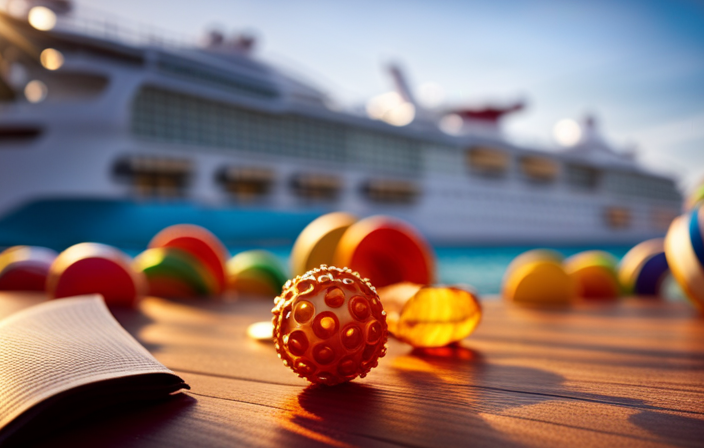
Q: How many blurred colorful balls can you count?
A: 11